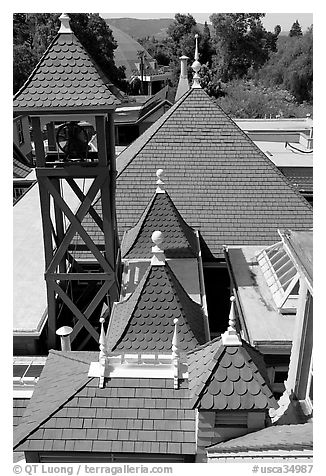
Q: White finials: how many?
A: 7